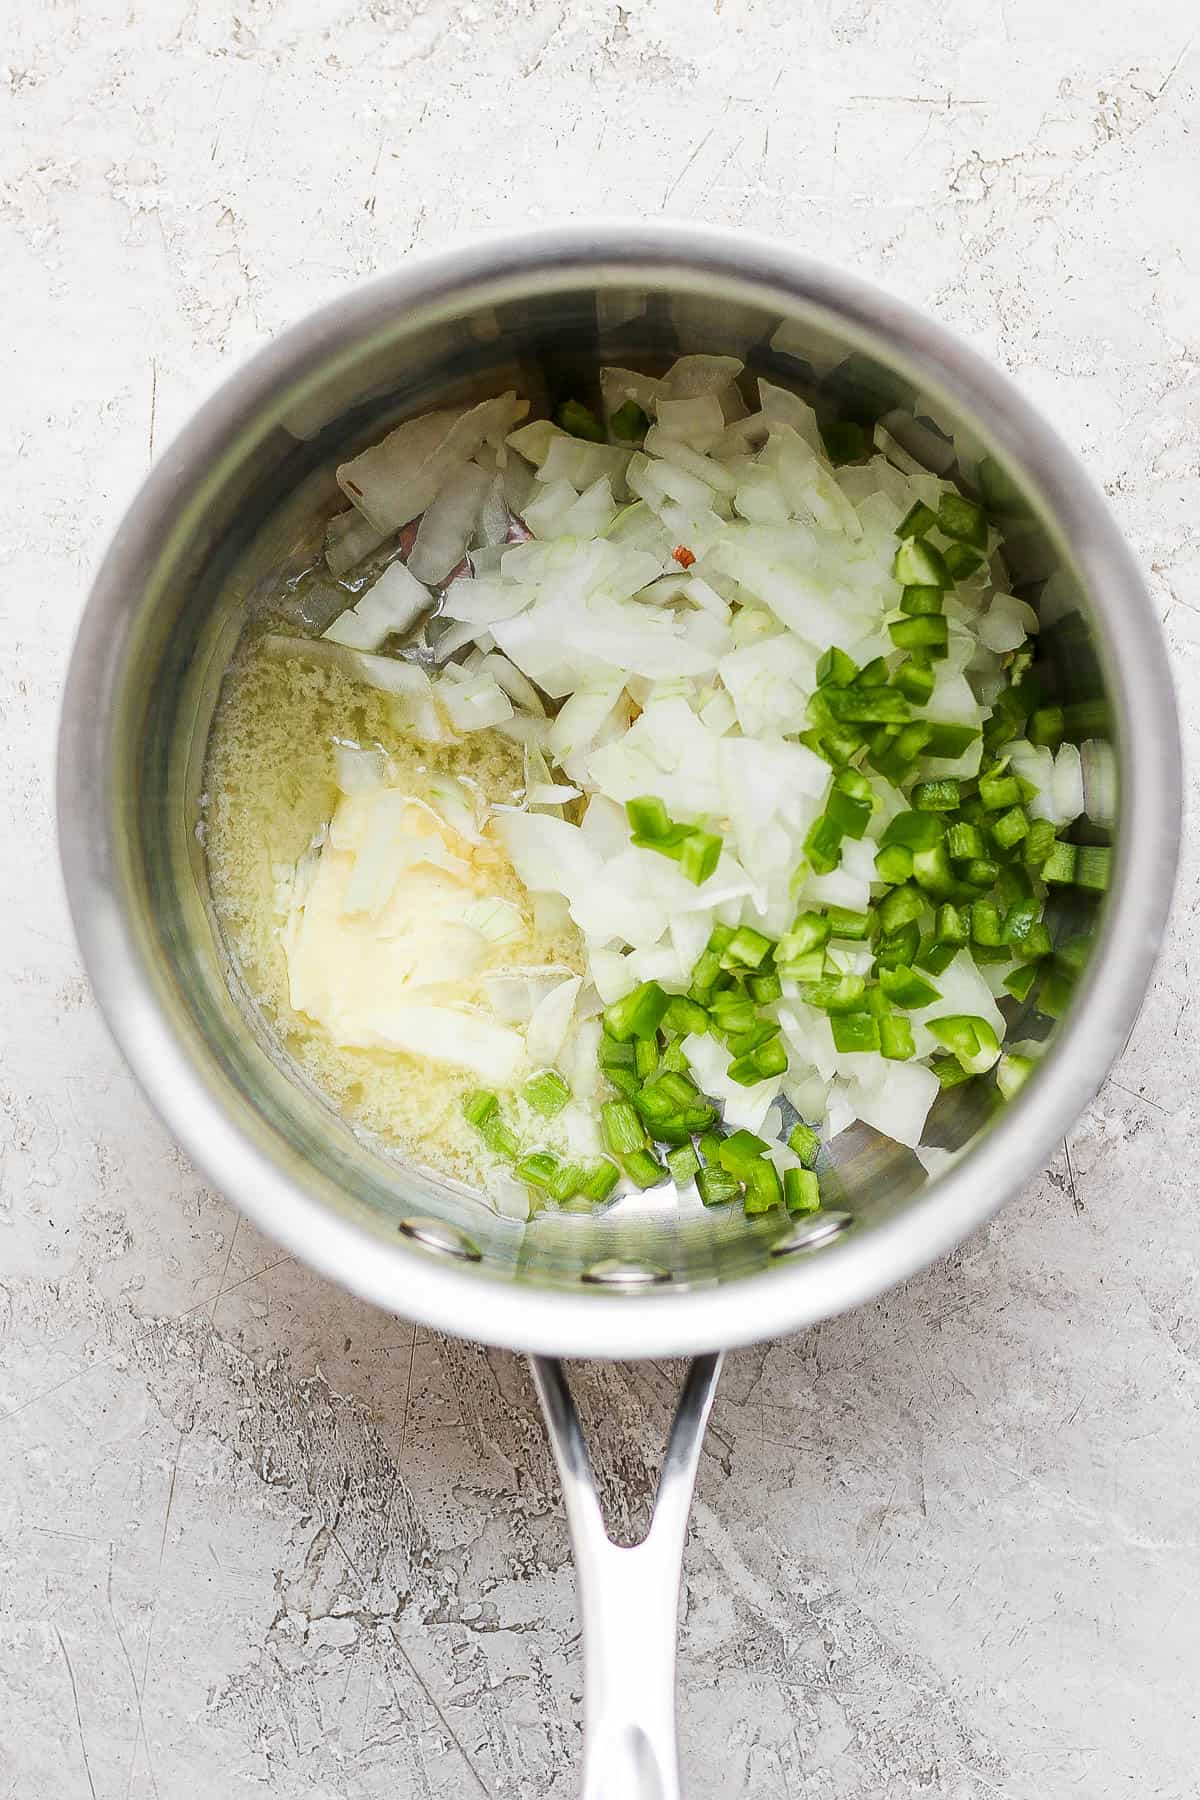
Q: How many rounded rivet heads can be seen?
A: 3